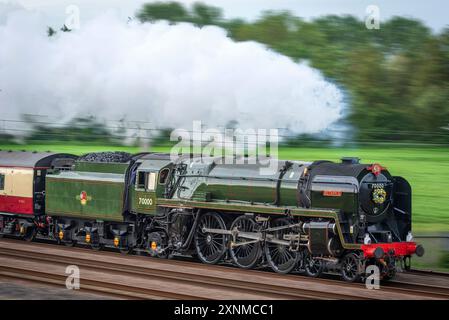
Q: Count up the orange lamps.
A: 4